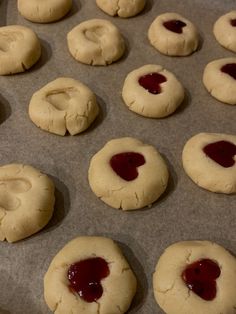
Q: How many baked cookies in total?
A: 14